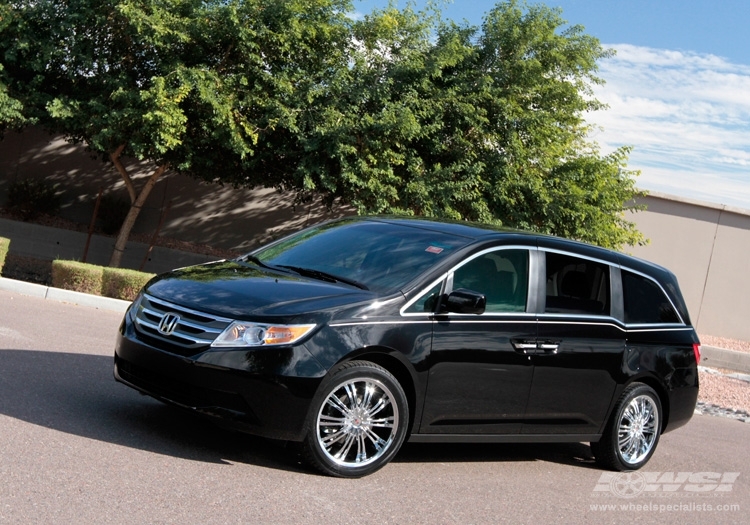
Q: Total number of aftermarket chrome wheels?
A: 2